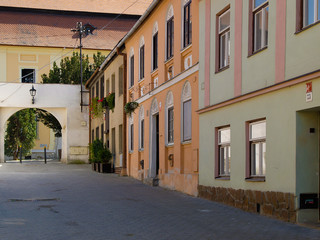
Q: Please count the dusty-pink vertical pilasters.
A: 3